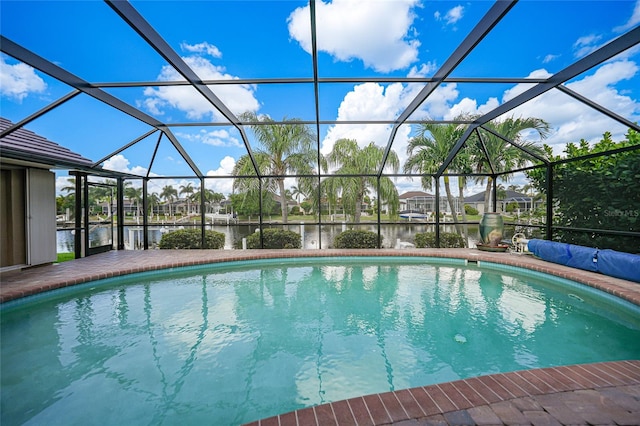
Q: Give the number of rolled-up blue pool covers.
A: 1